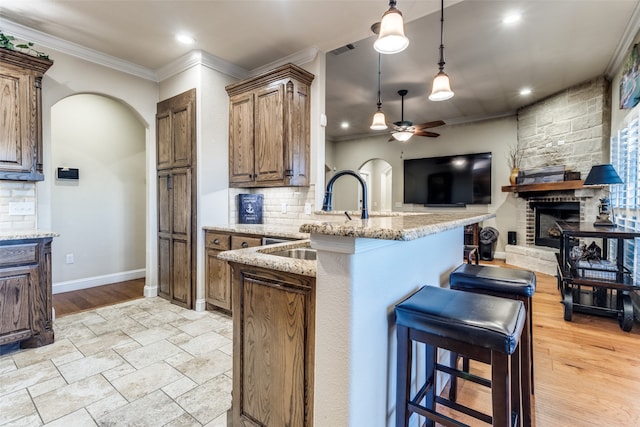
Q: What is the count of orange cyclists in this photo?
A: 0